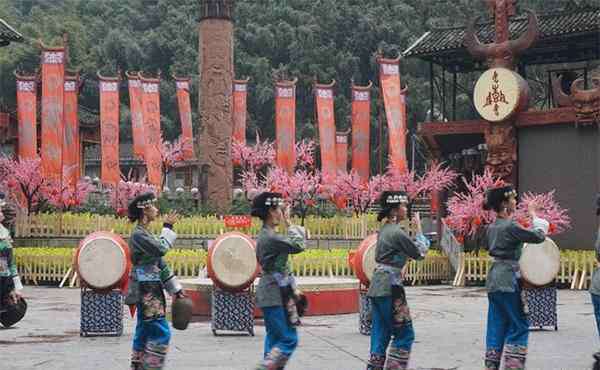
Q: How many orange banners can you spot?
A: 14